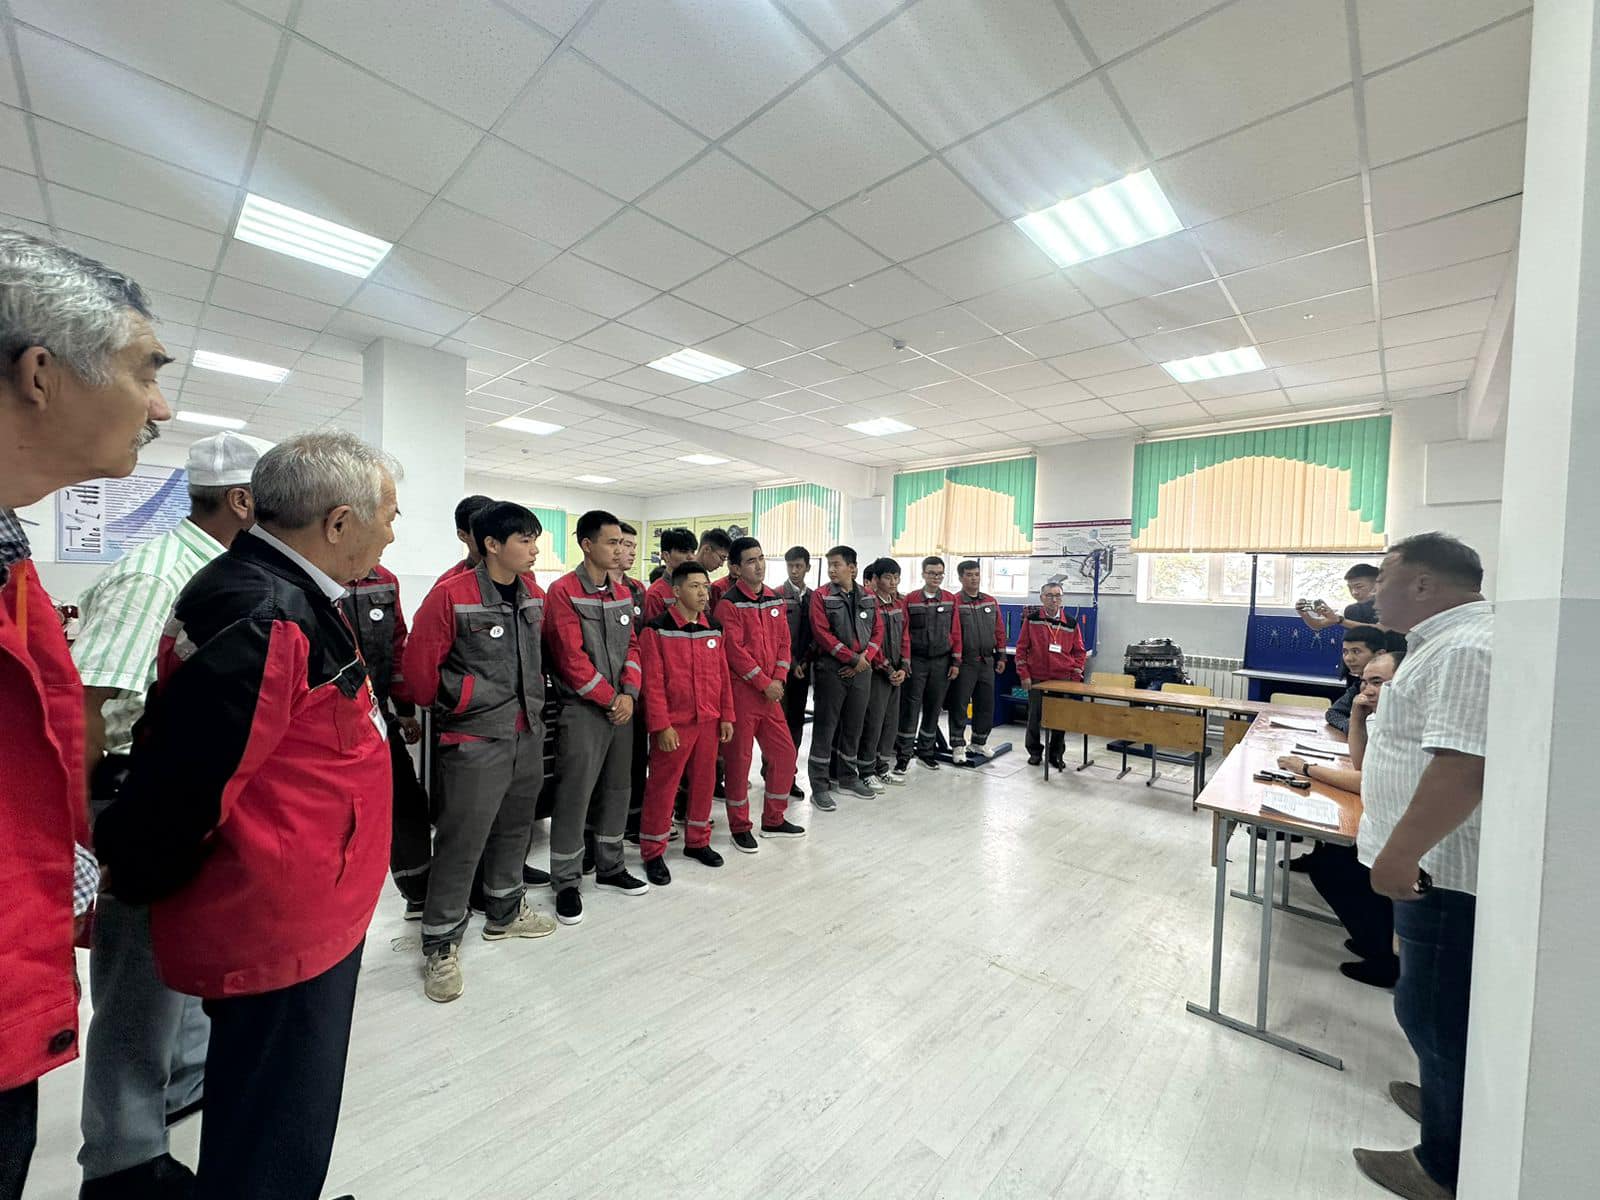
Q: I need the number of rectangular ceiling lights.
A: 10